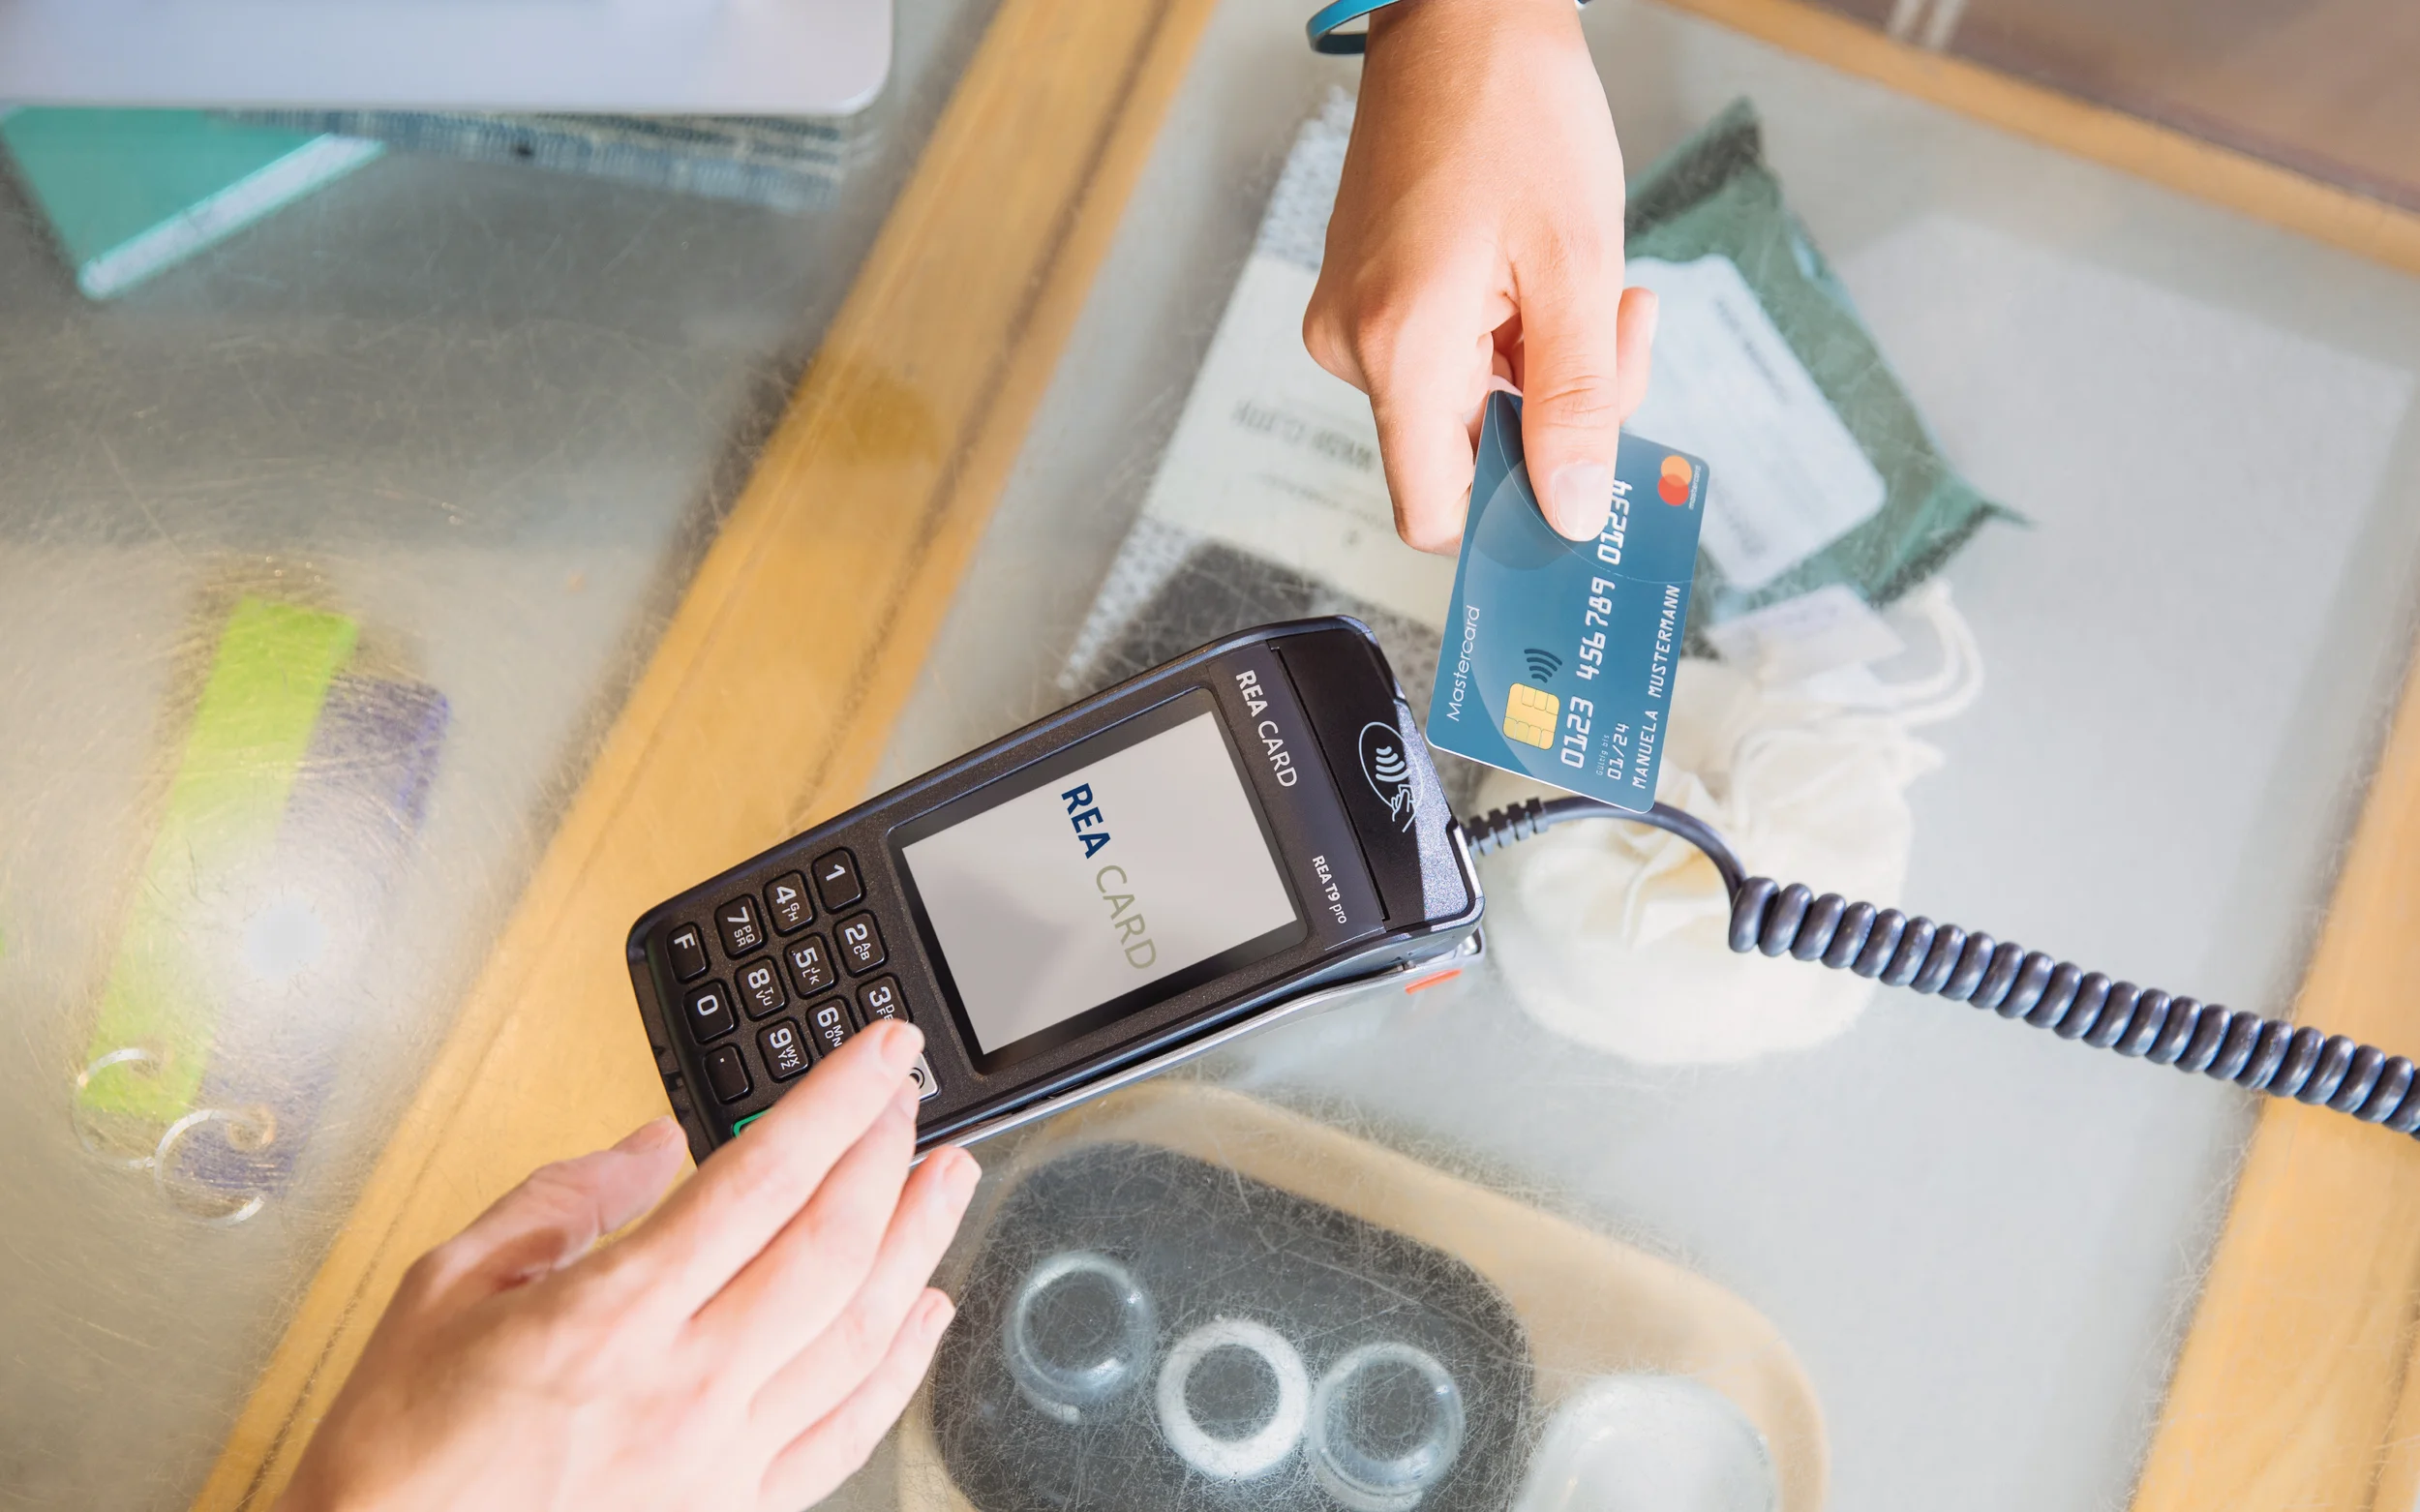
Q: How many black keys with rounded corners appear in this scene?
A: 12